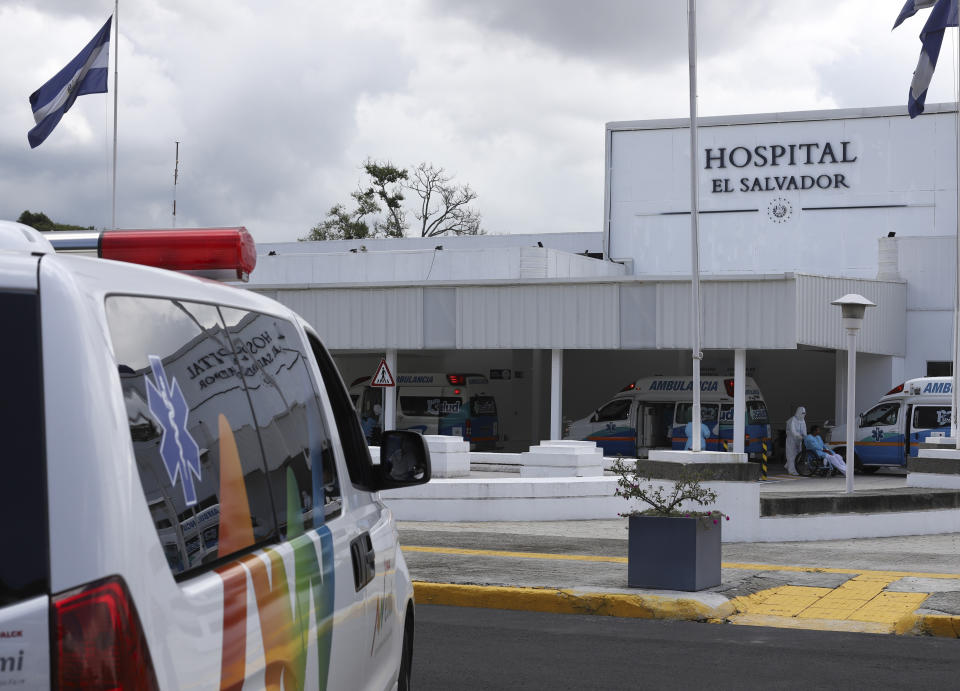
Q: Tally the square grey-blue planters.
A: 1